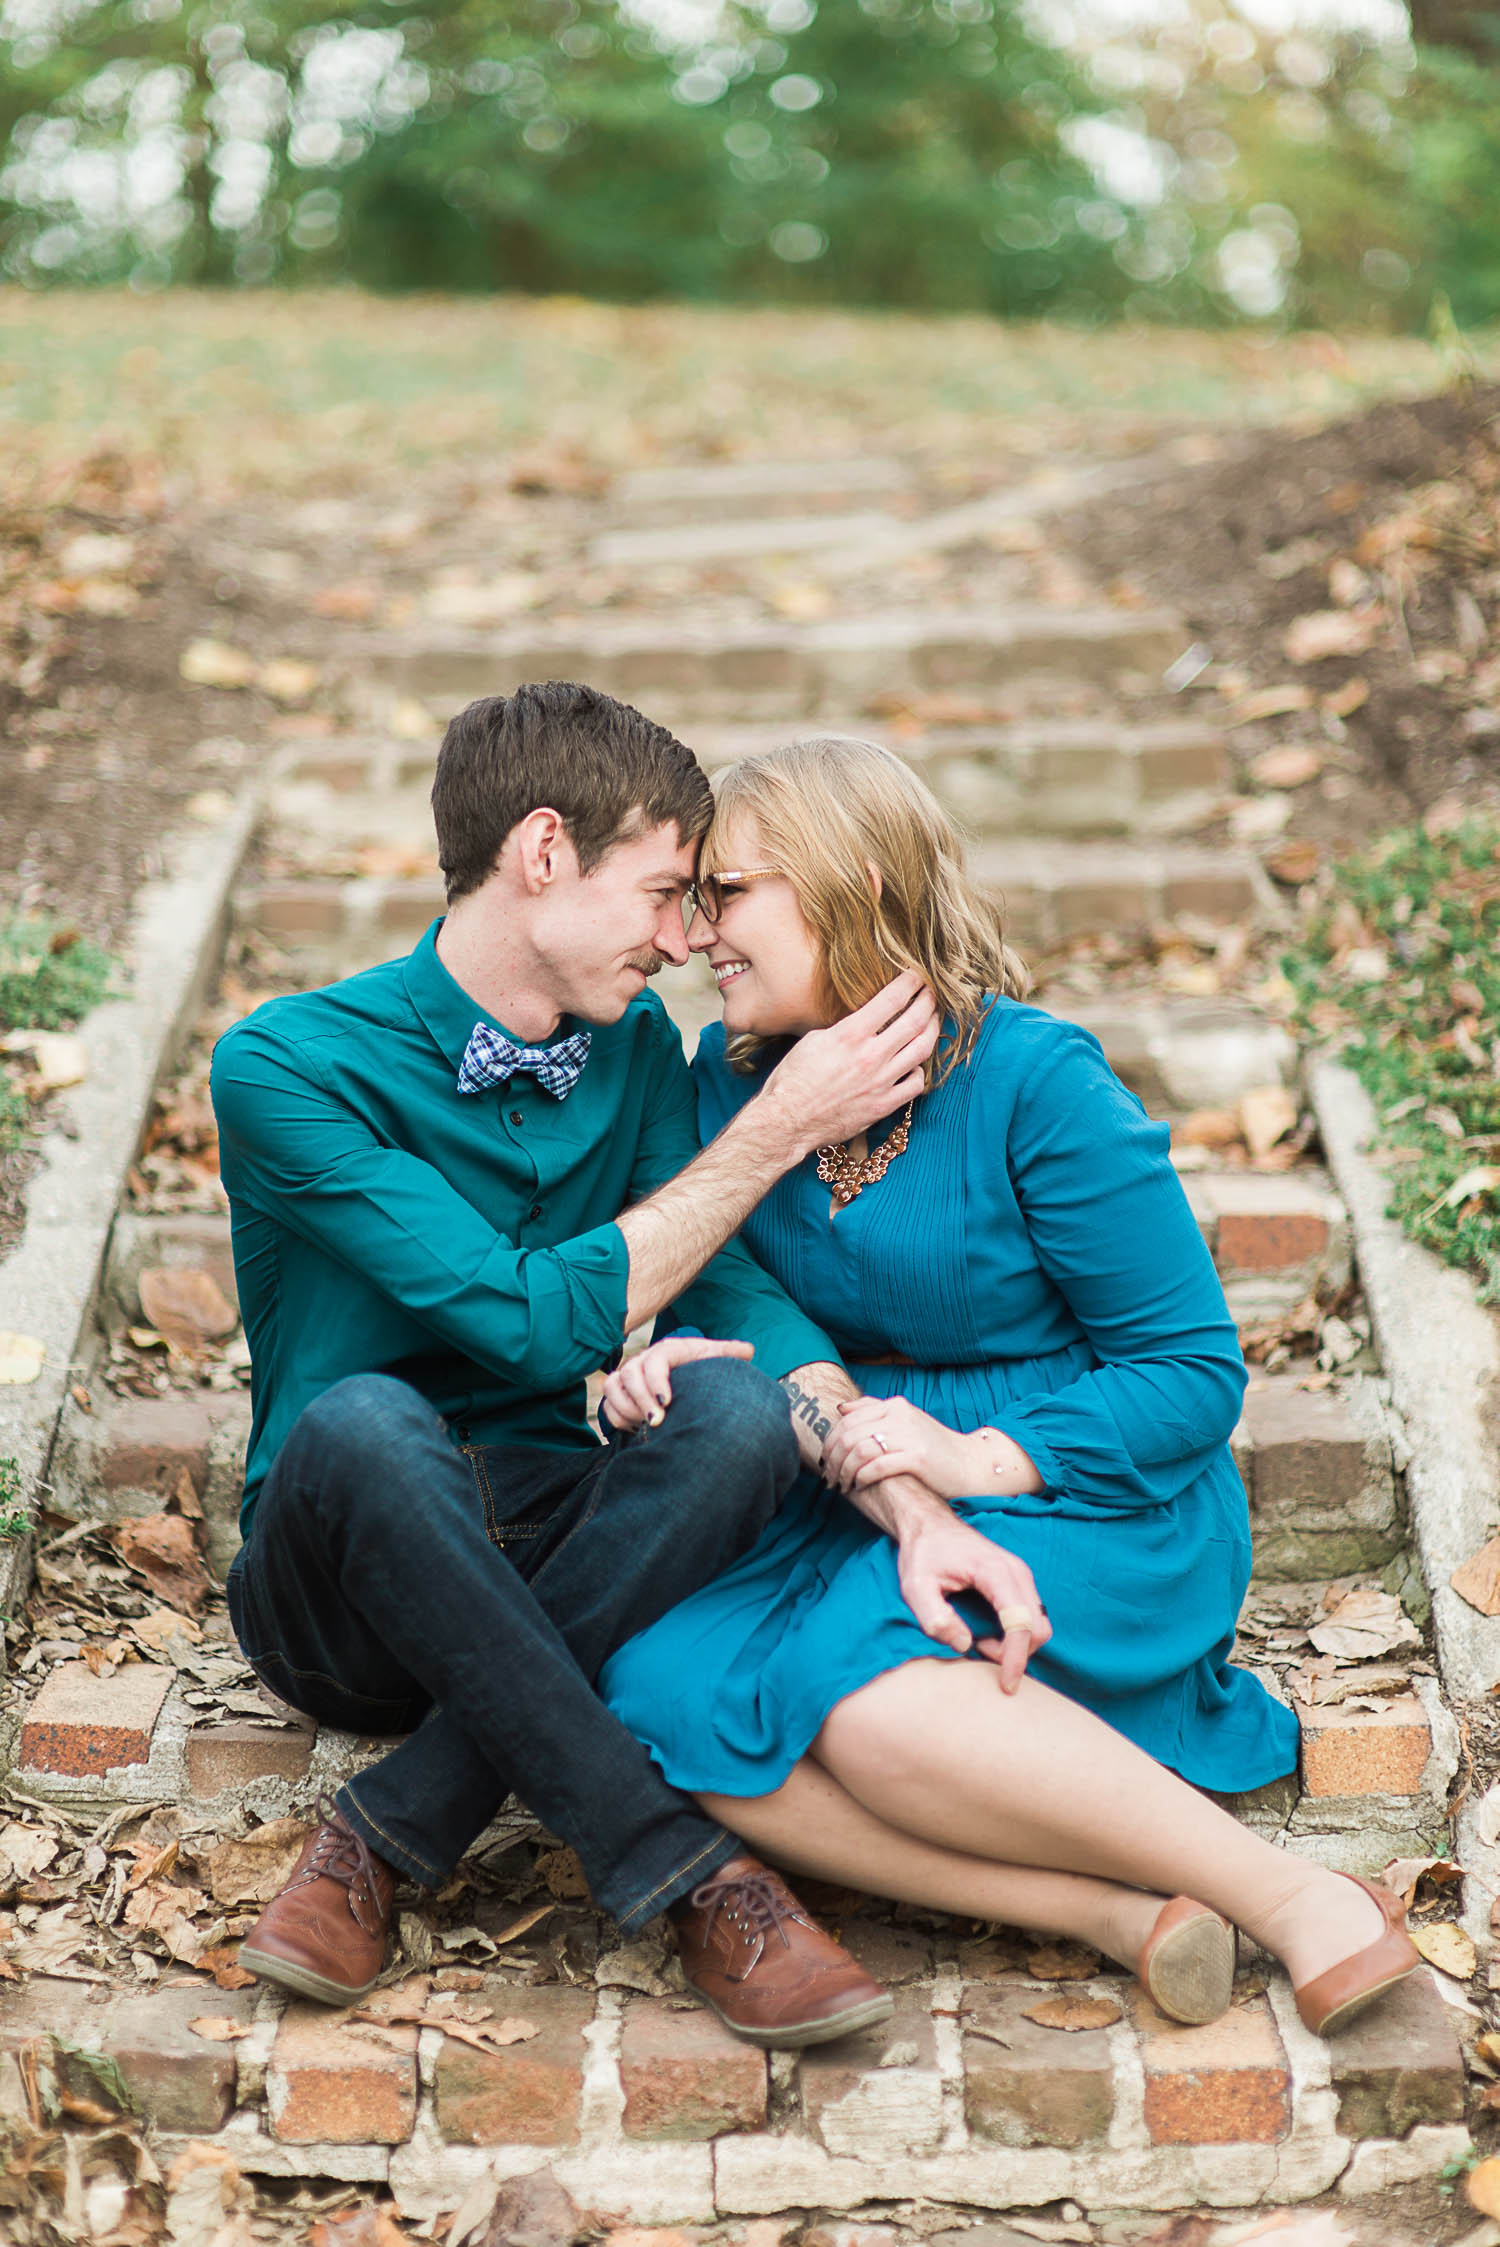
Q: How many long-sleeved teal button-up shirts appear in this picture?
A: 1